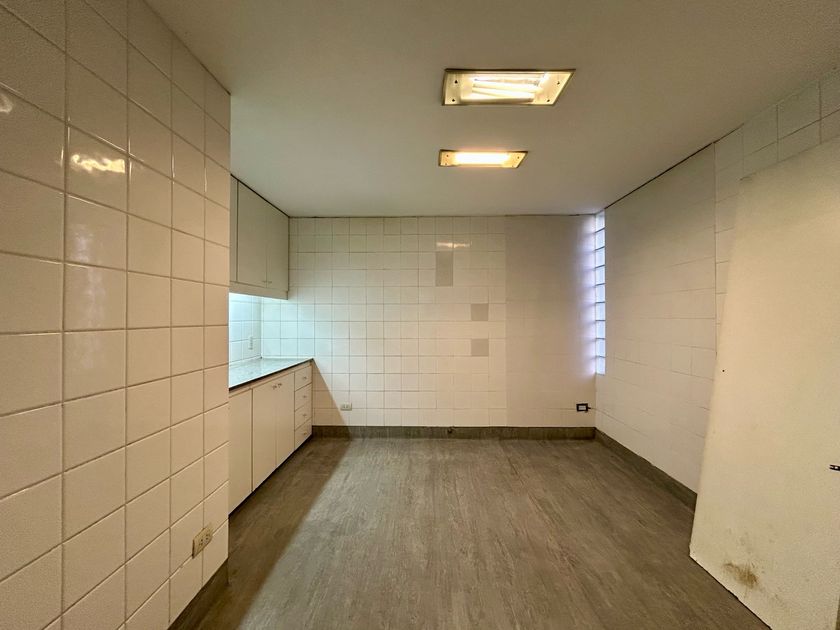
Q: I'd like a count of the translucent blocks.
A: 9